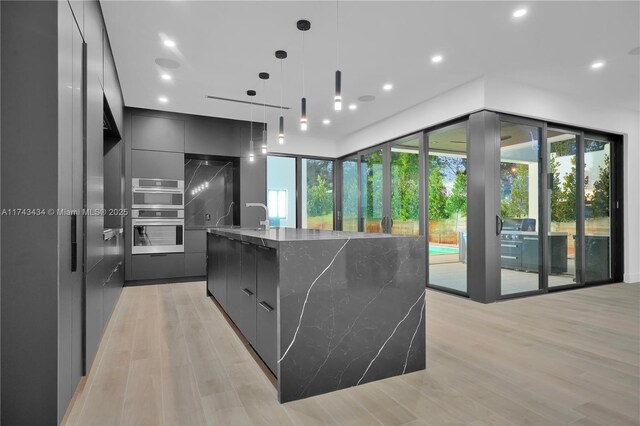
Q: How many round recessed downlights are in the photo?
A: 9